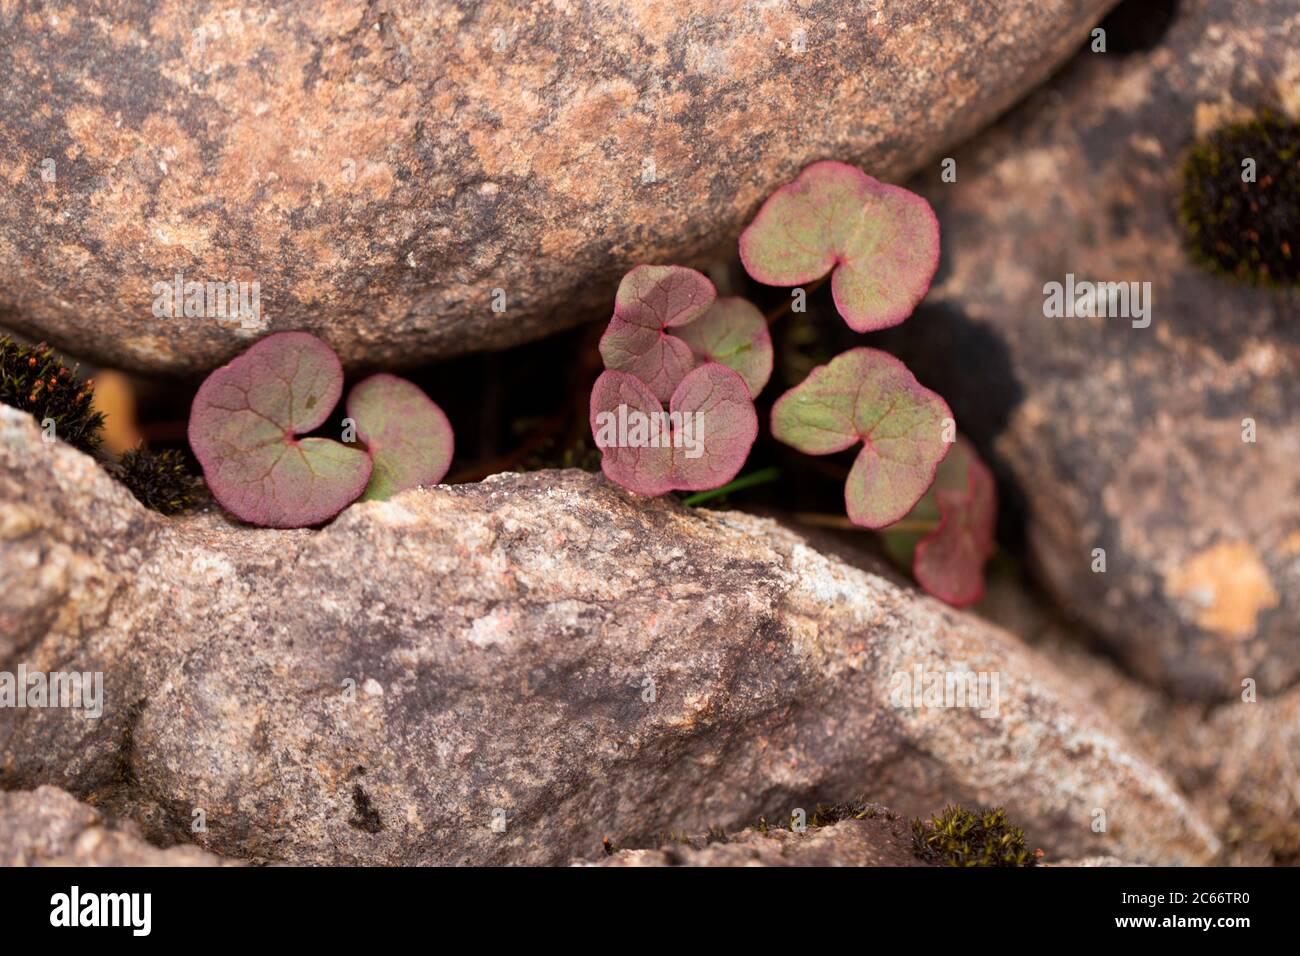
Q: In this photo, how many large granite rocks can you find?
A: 3